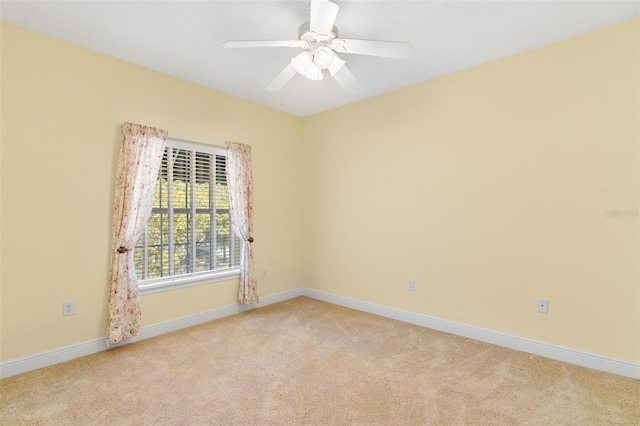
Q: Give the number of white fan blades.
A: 5